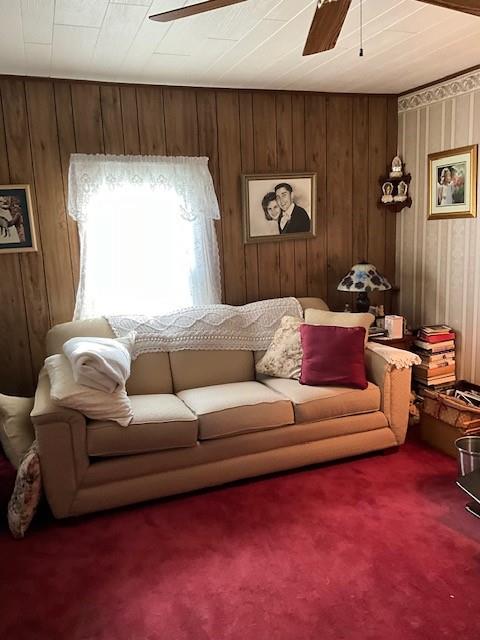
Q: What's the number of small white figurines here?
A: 3